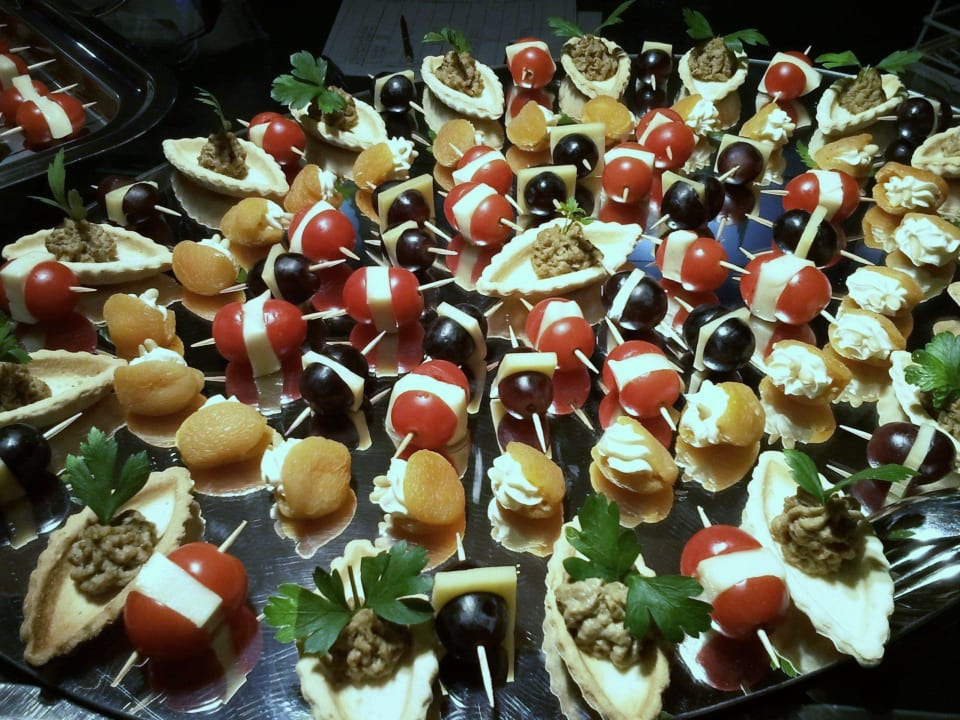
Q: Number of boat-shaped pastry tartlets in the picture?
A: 15